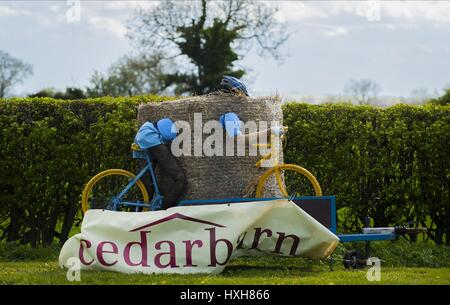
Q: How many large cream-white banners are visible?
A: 1